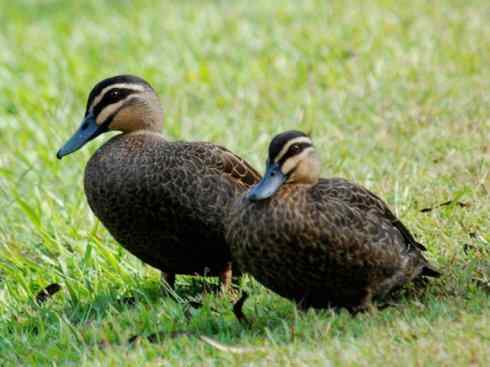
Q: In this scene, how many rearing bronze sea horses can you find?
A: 0